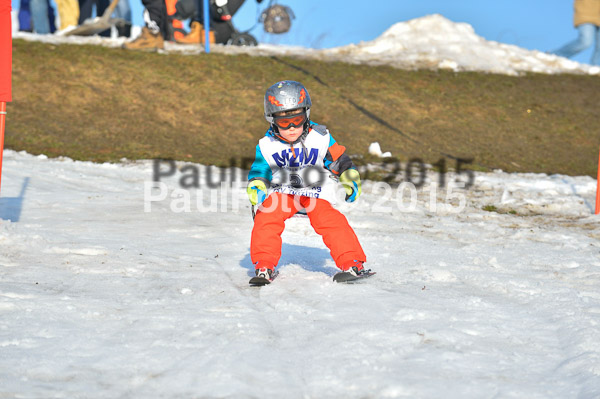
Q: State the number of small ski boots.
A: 2